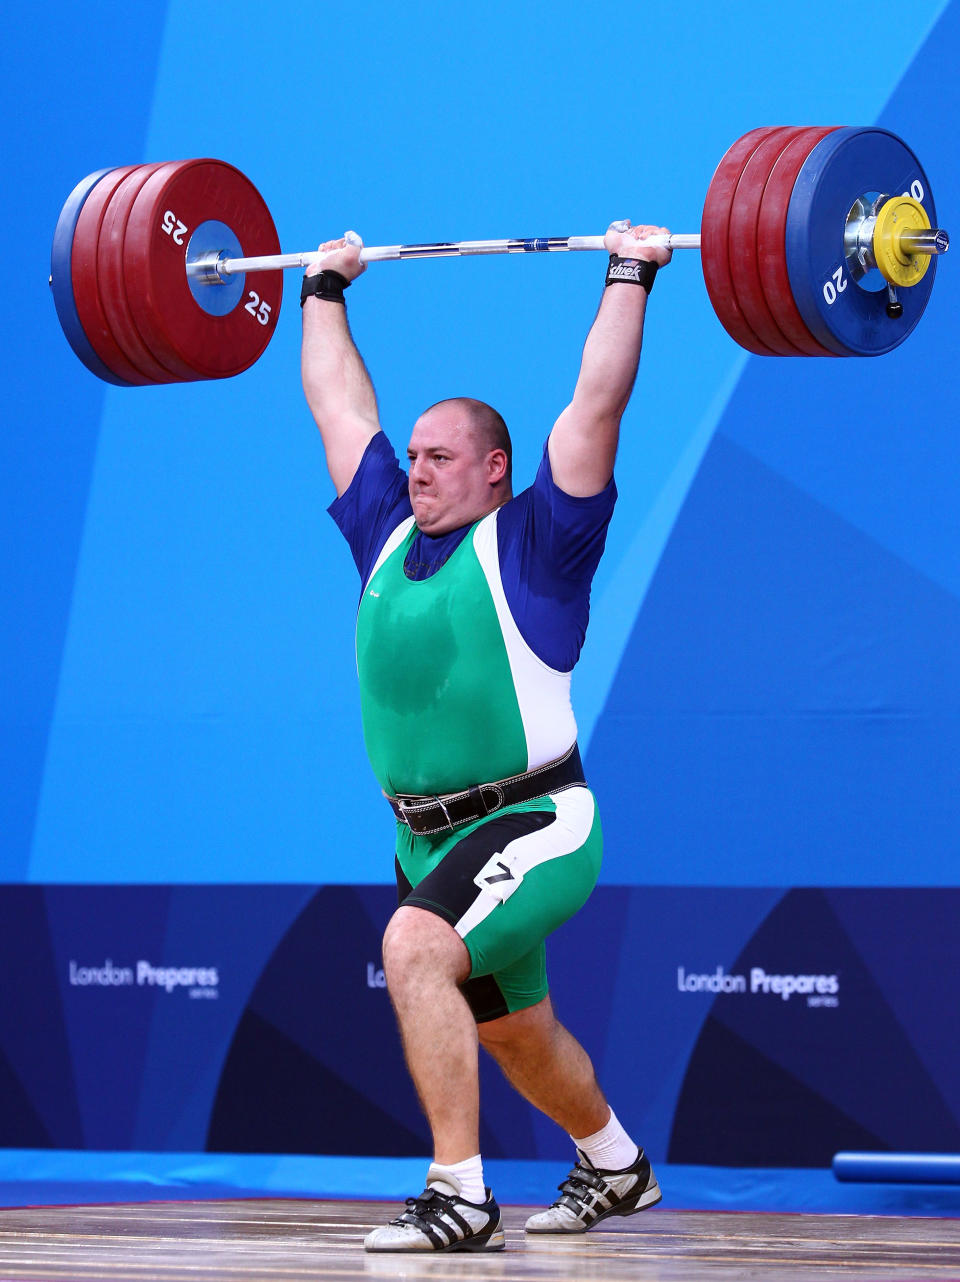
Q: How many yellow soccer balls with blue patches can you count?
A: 0